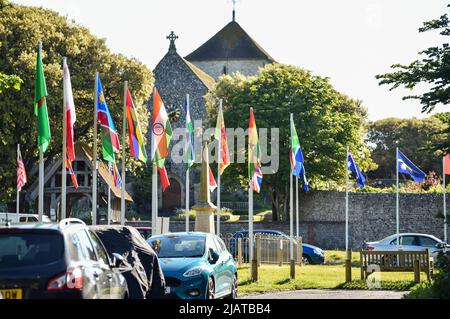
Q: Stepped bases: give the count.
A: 1